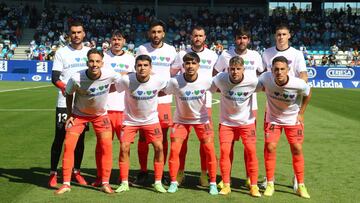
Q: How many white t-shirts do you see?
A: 11